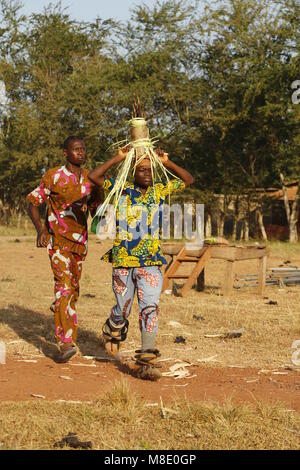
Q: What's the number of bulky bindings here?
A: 2